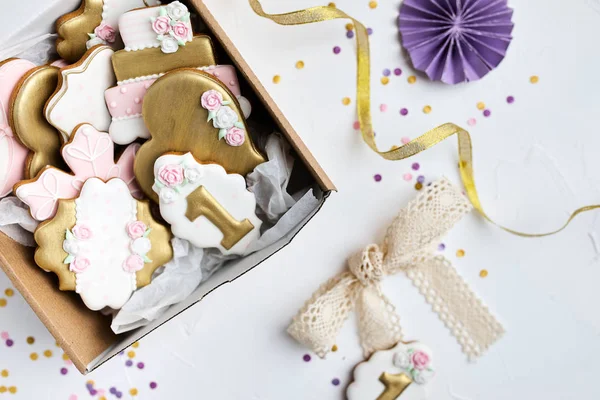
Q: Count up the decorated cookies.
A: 10